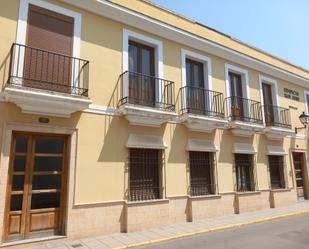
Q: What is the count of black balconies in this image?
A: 5